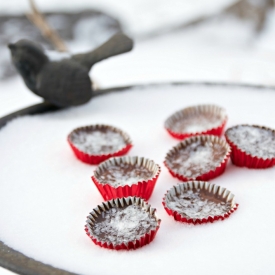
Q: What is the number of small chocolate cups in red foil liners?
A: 7